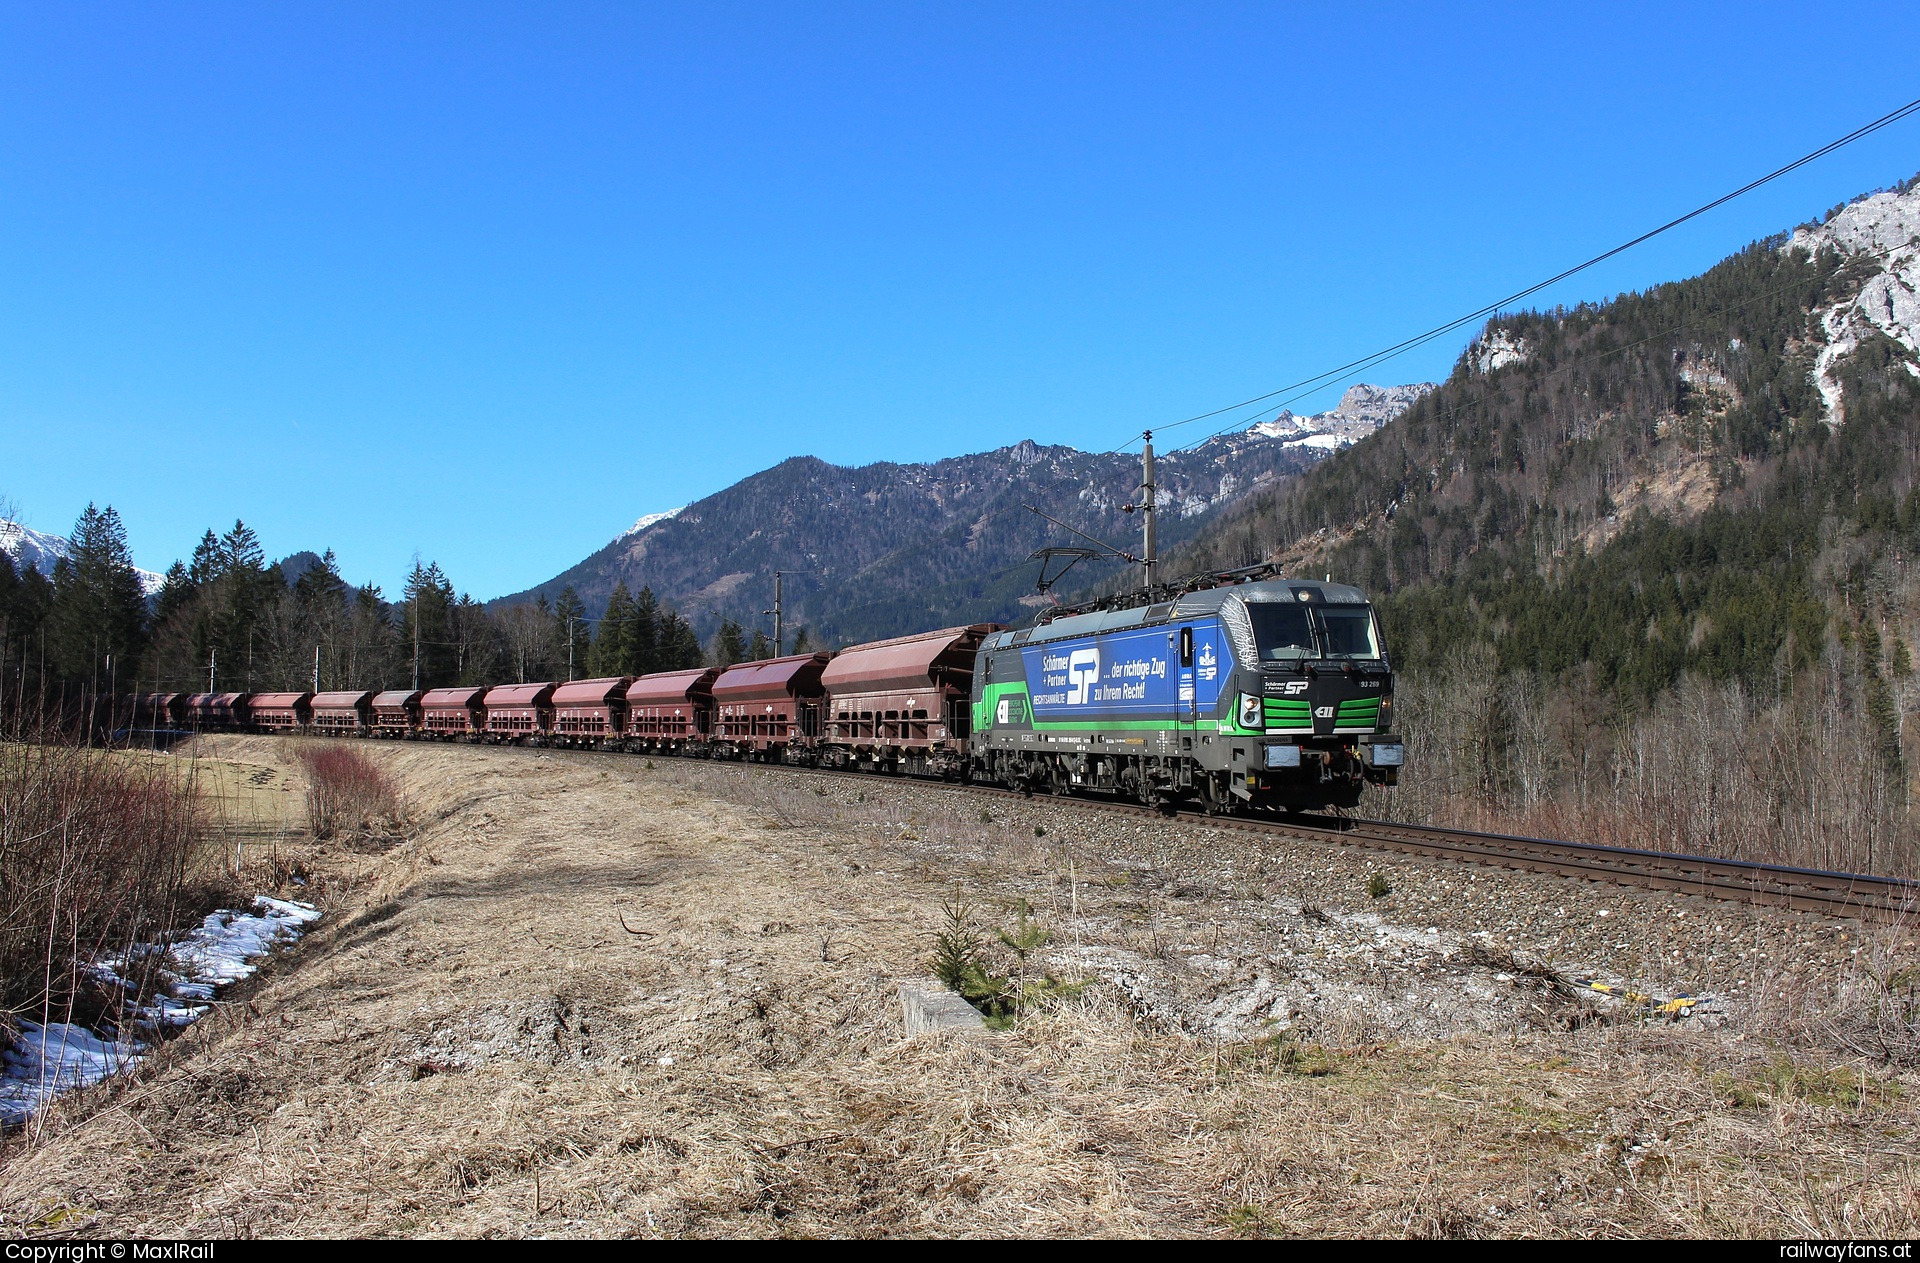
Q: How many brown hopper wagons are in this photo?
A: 11